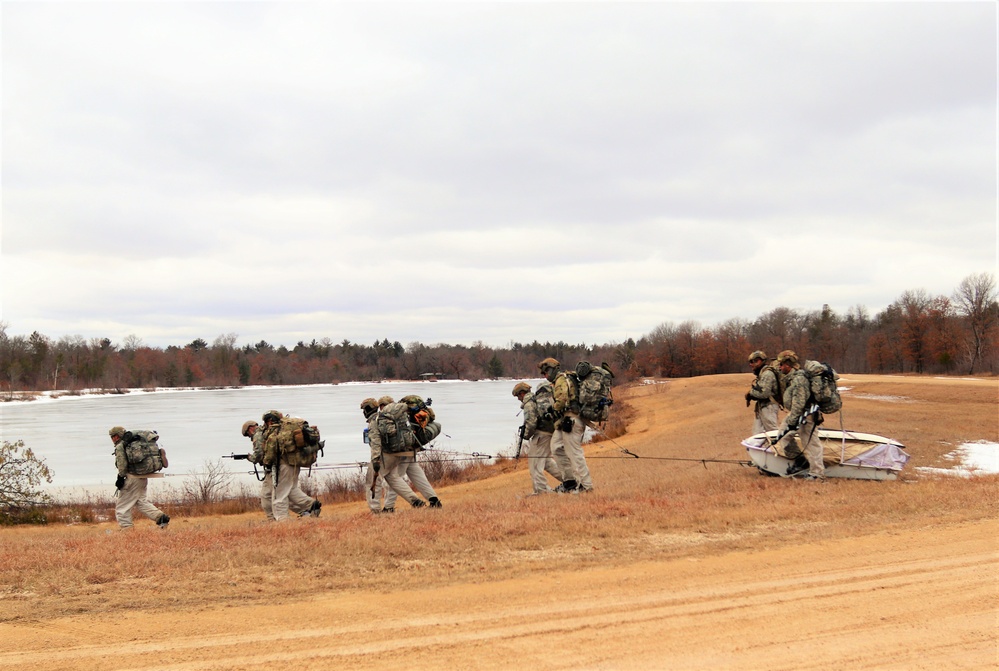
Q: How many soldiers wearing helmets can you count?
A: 9